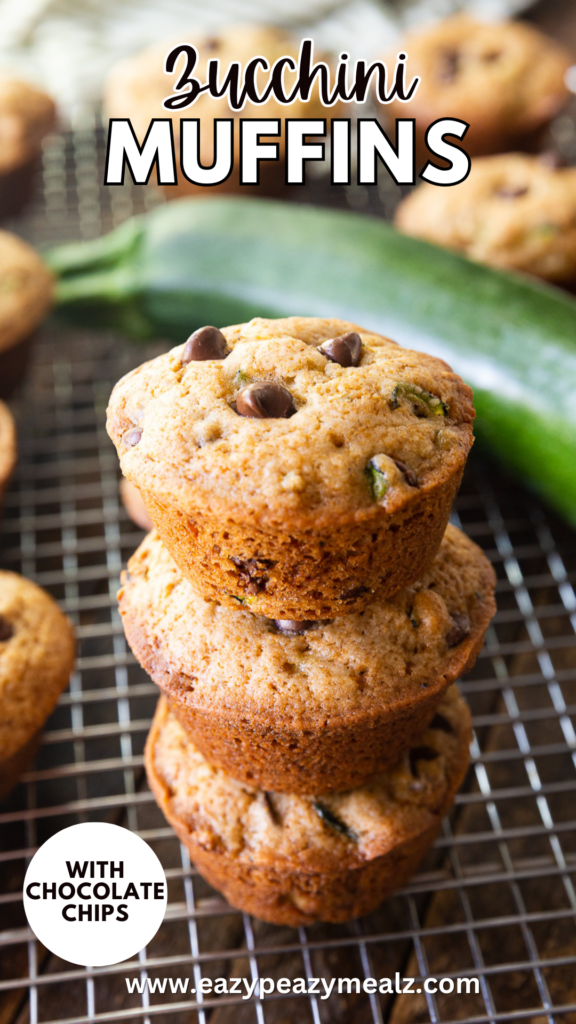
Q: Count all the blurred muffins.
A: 7